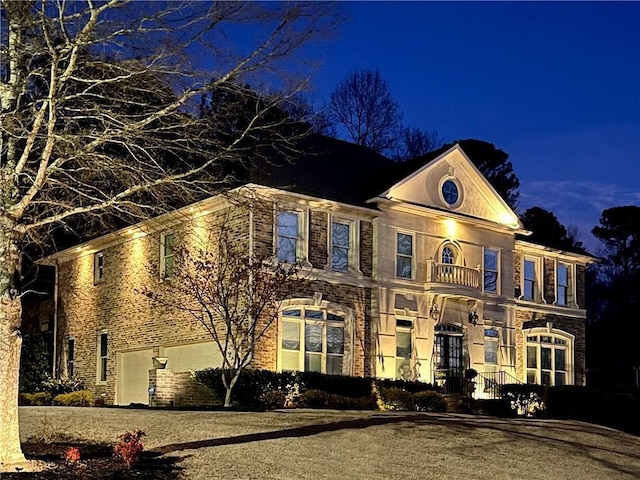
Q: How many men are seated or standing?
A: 0